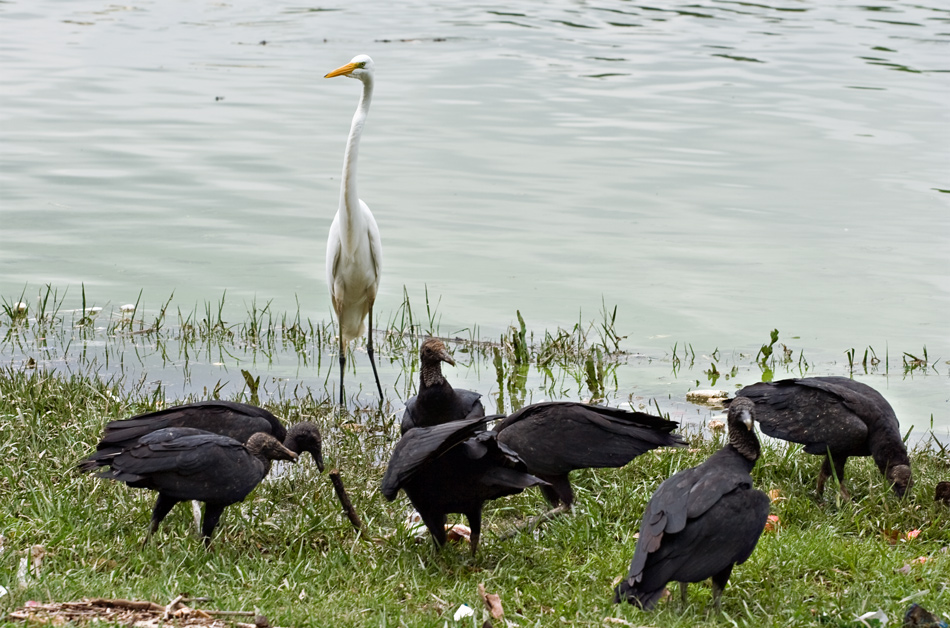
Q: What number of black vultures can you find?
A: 7